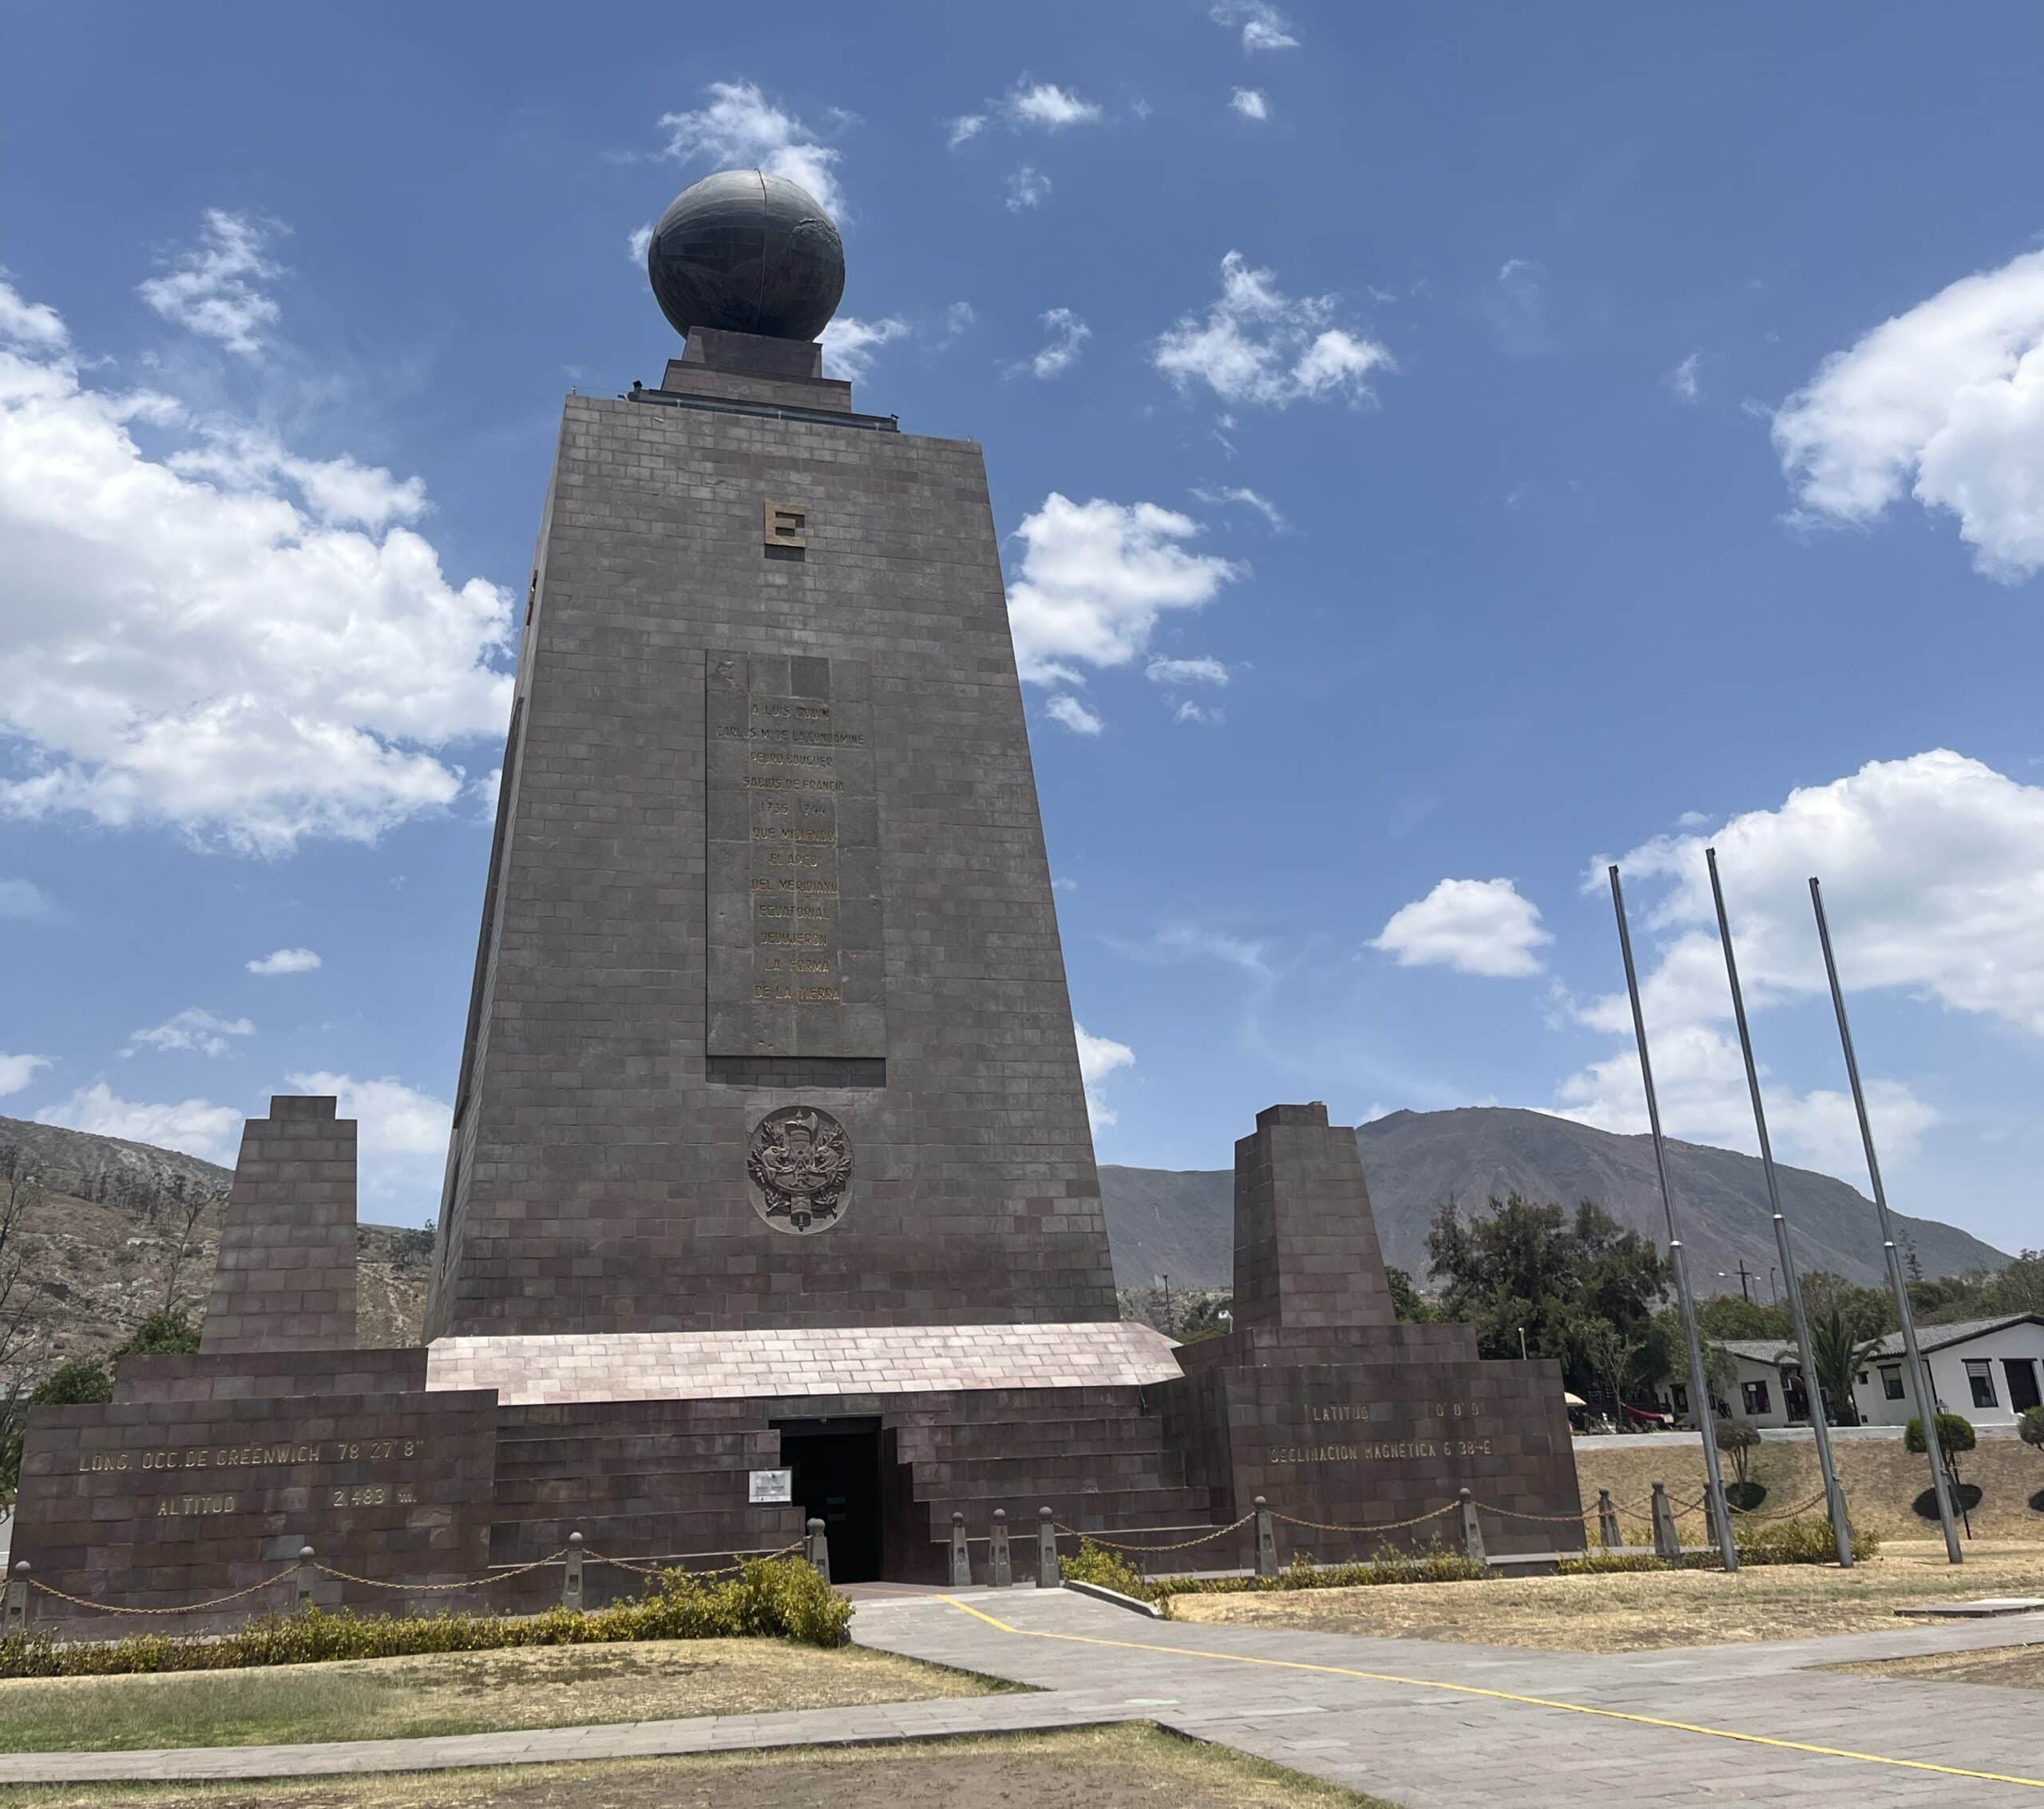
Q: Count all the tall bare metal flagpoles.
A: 3